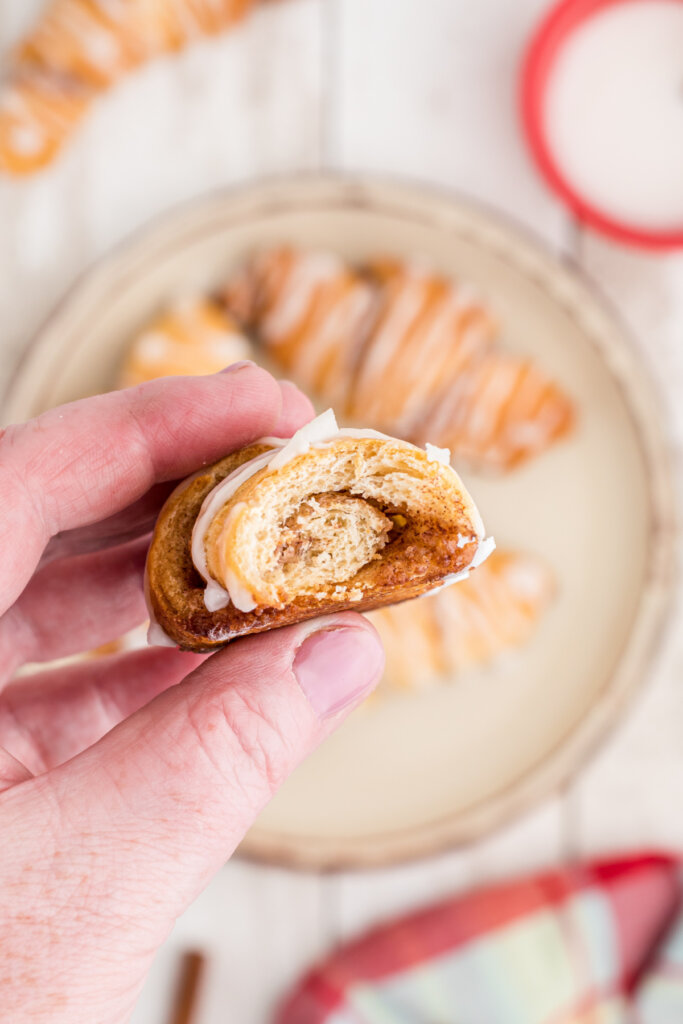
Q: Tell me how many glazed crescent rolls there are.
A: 5